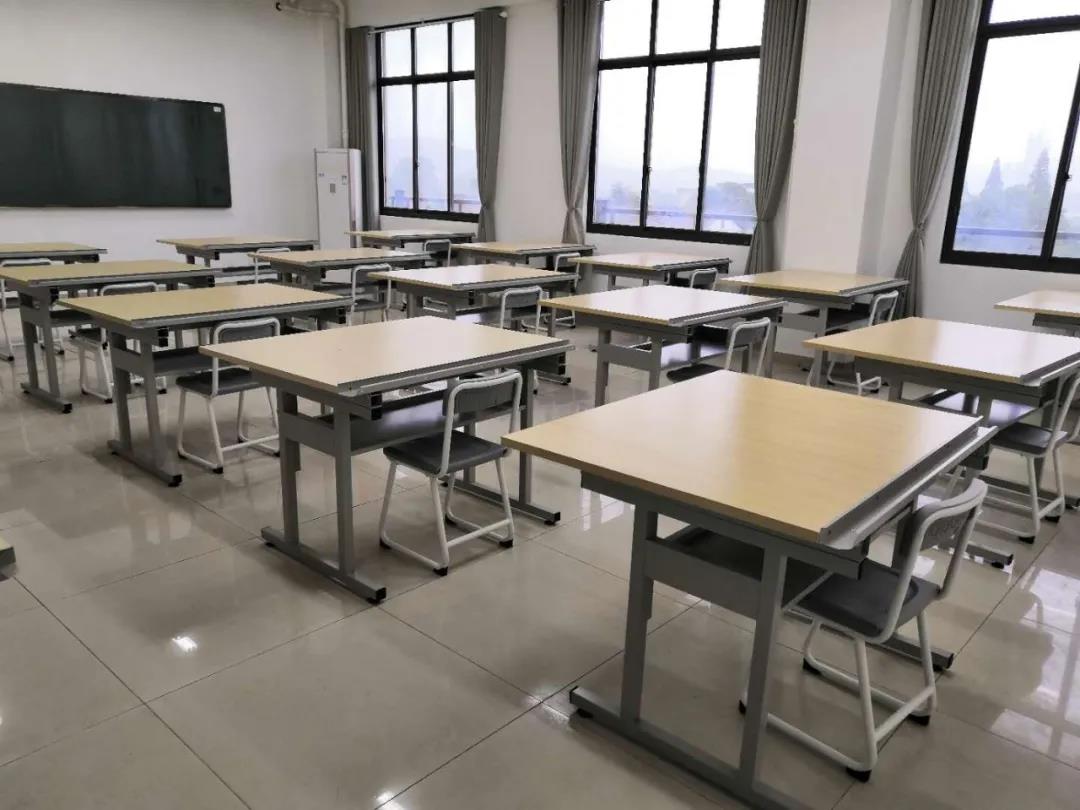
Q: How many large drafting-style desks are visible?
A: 15